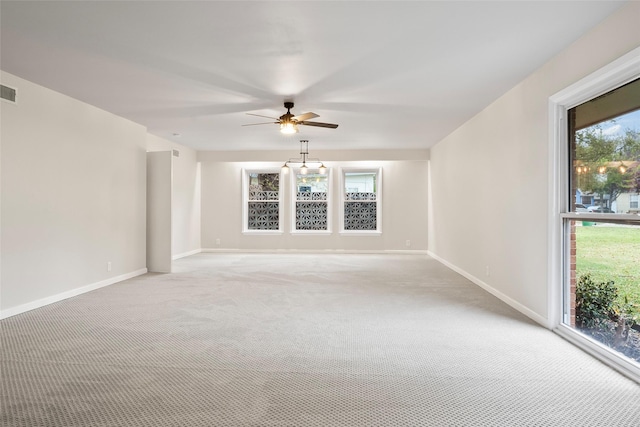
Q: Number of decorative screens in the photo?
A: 3